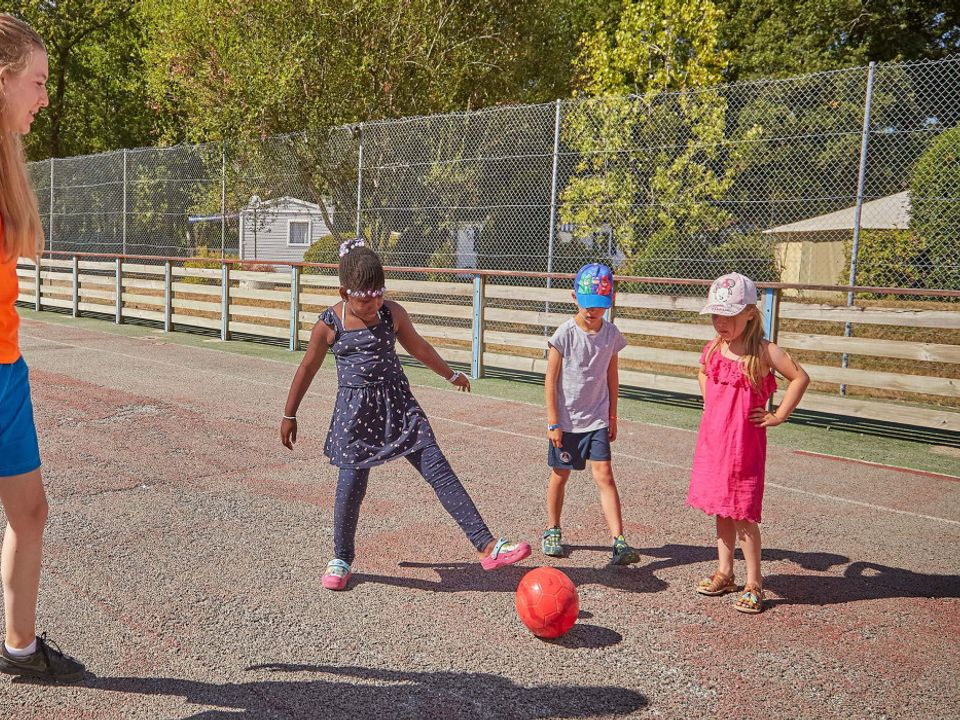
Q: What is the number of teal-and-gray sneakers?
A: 2